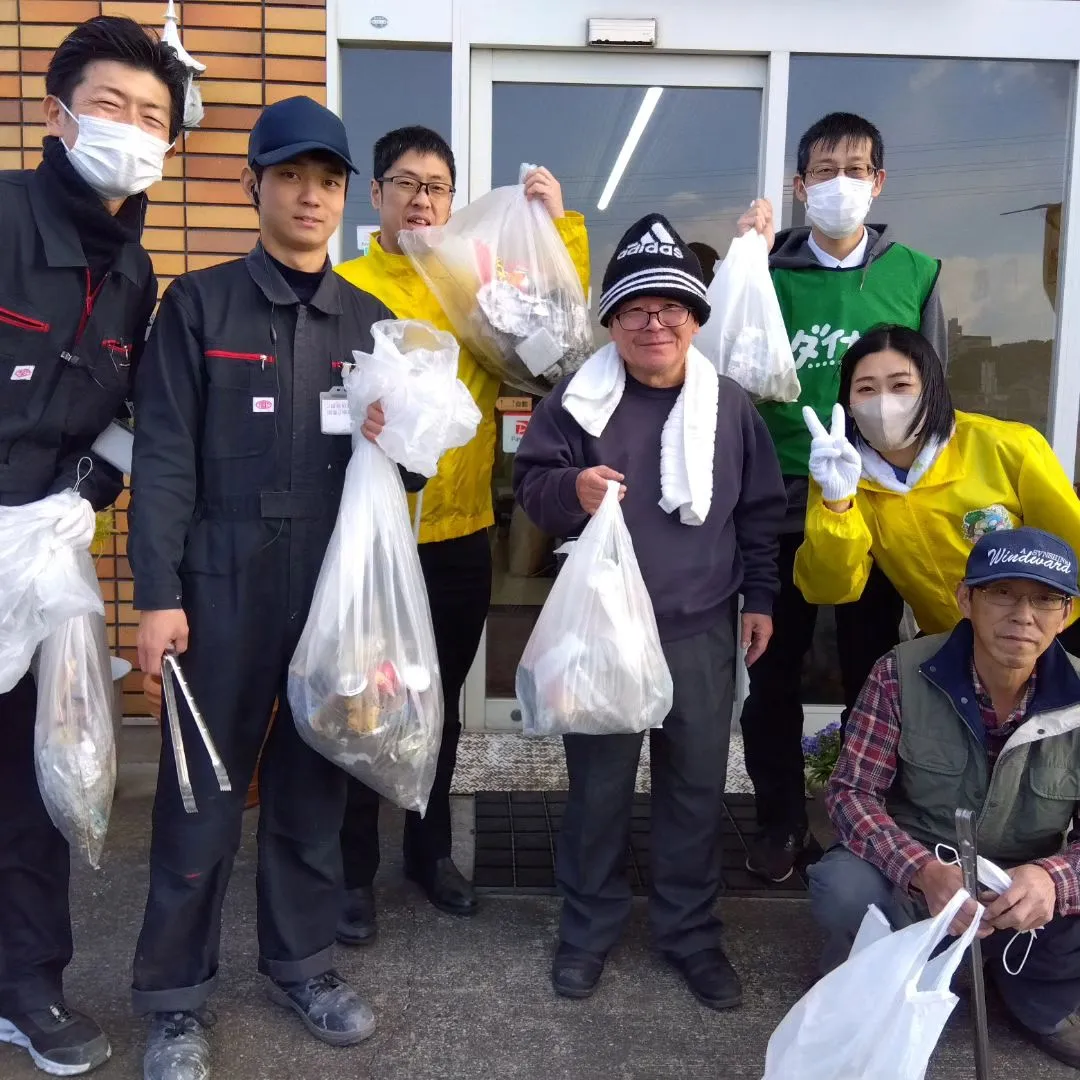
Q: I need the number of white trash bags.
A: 6